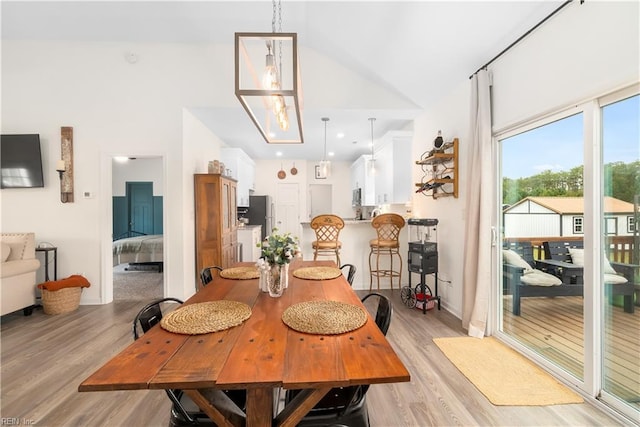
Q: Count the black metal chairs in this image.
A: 4